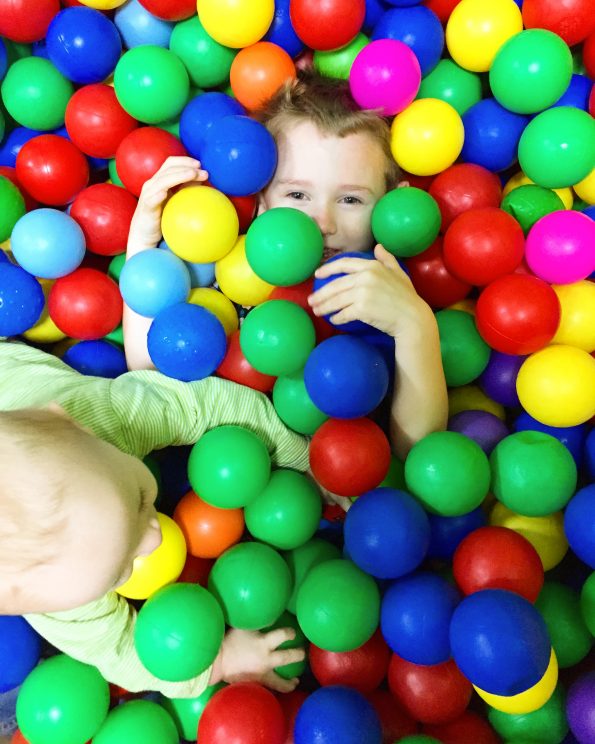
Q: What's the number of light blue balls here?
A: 4